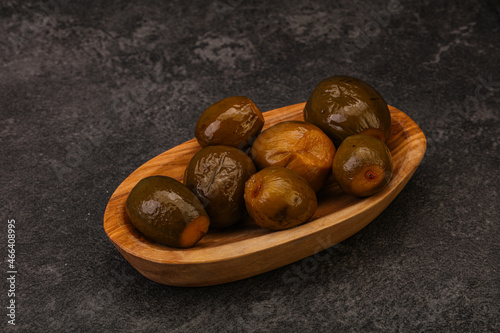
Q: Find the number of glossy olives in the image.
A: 7